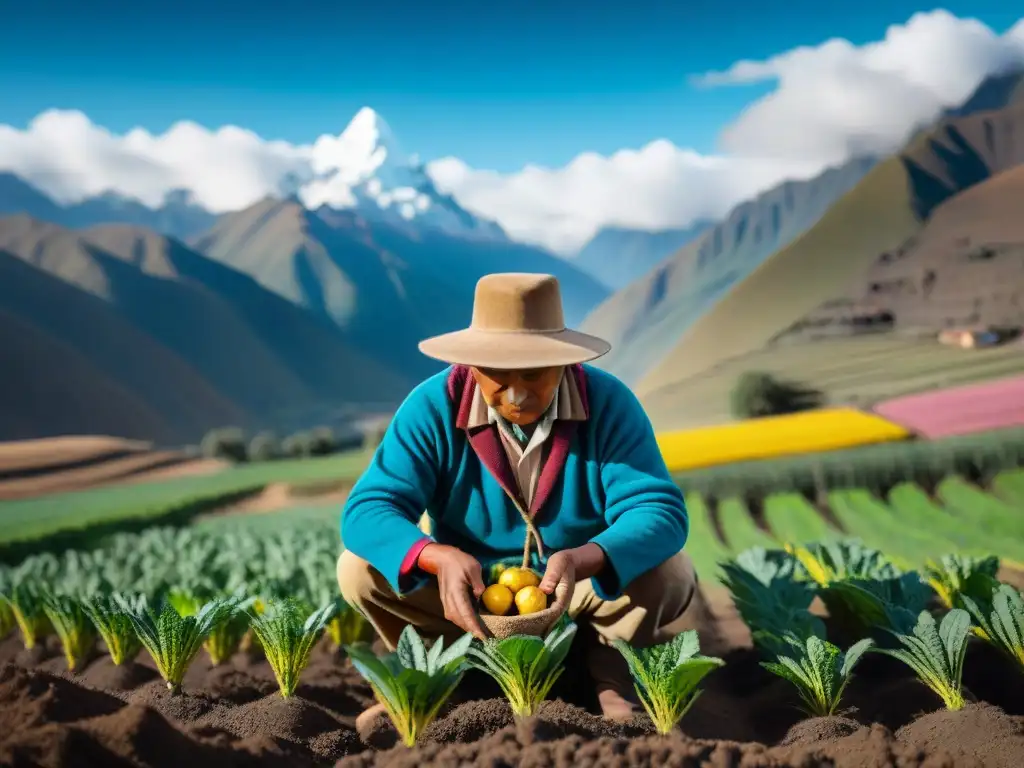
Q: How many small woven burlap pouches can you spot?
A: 1